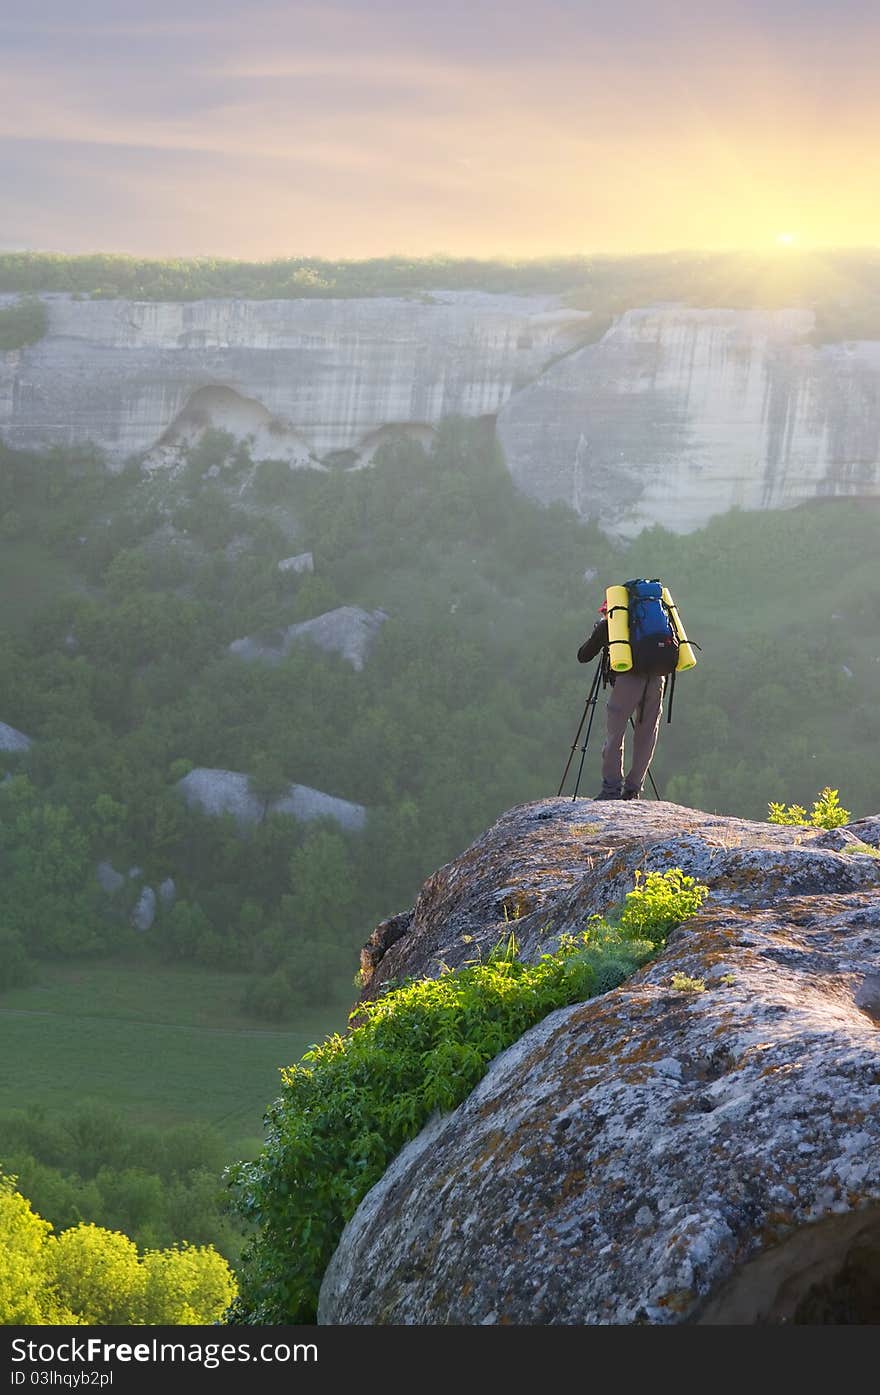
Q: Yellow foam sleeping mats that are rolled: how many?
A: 2